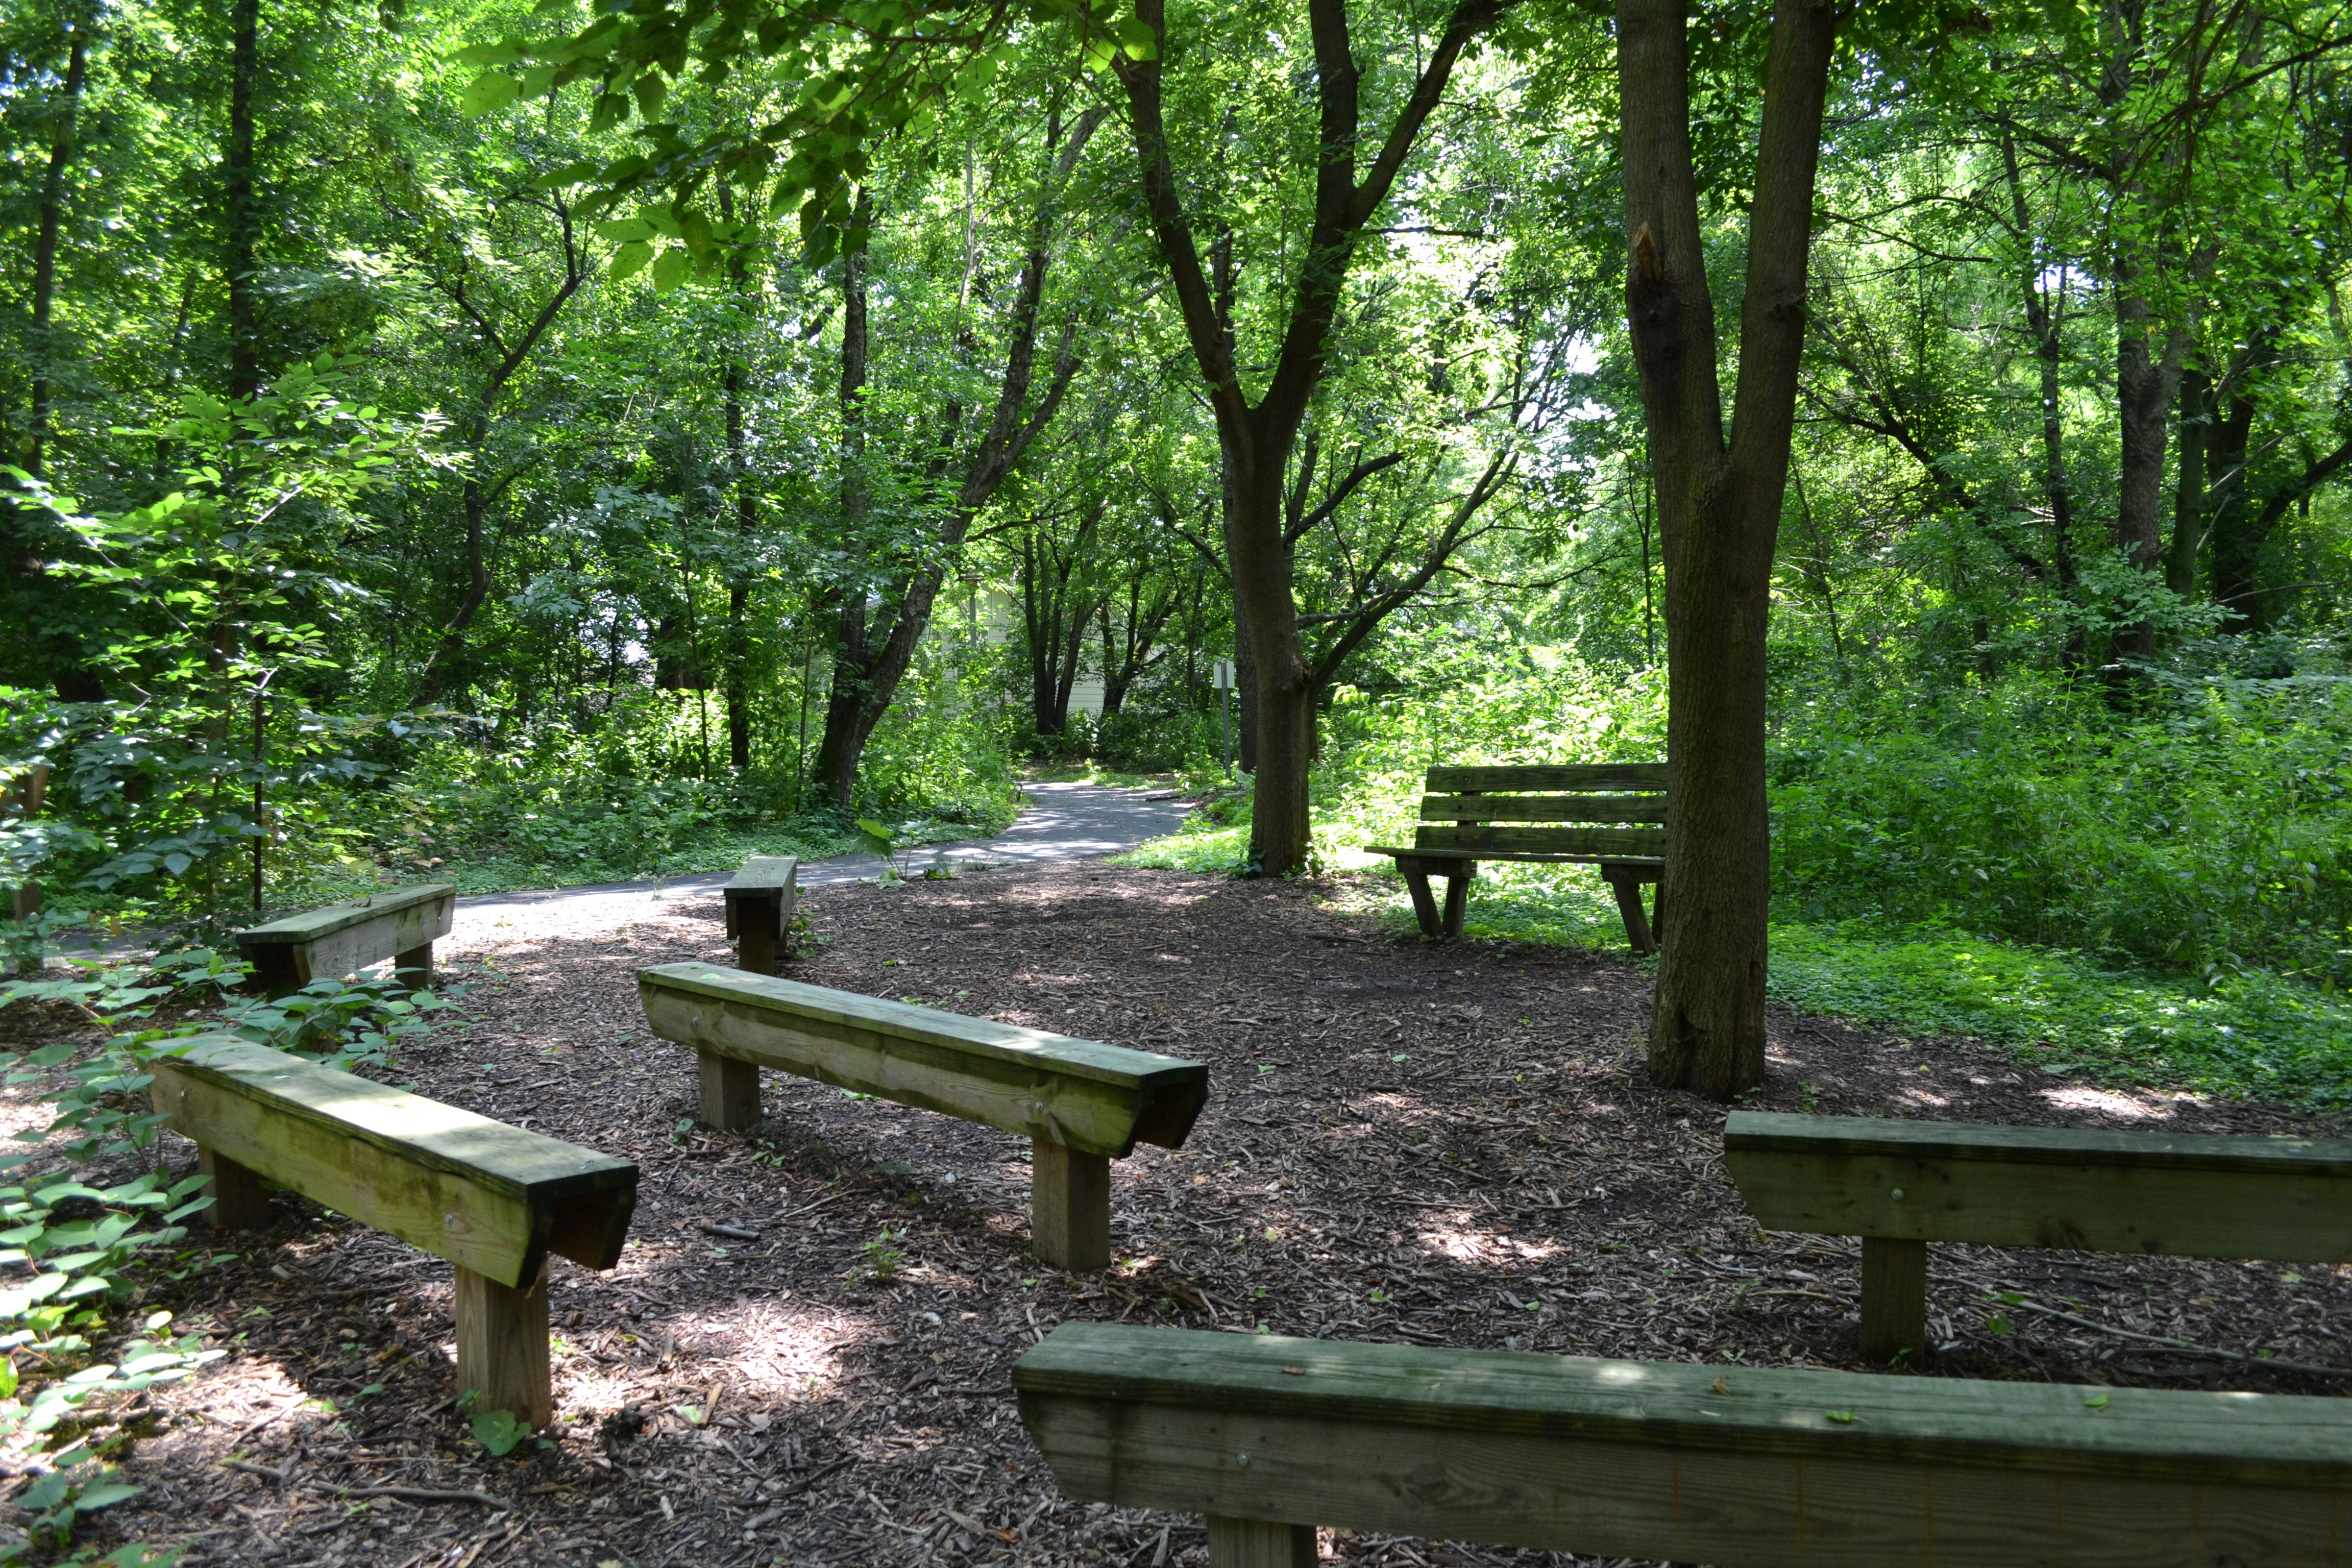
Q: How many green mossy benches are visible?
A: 7